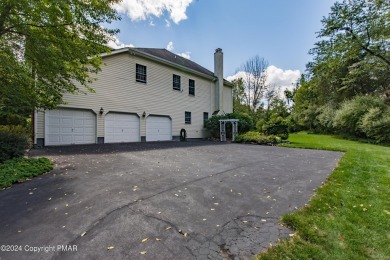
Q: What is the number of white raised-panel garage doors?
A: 3